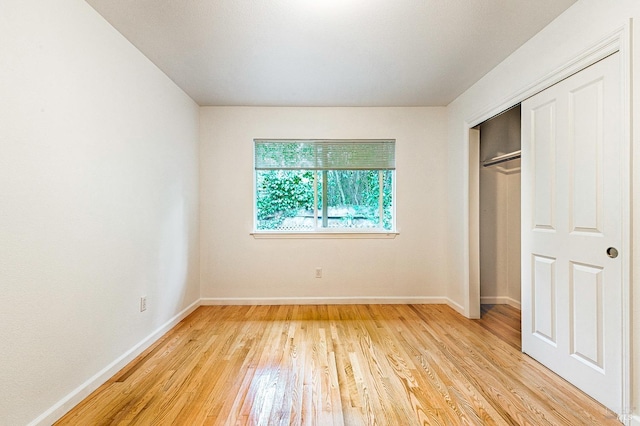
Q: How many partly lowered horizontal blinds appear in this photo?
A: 1